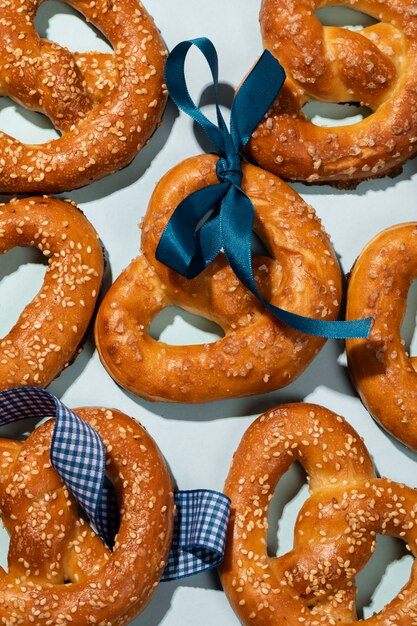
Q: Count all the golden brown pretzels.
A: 7